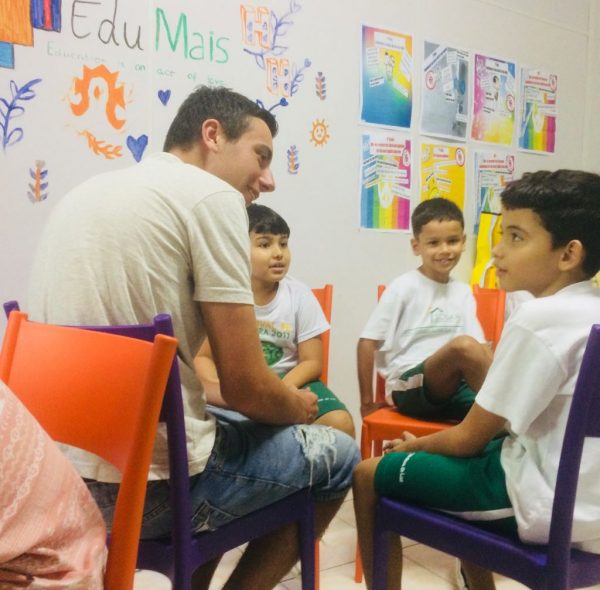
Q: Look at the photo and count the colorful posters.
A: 7